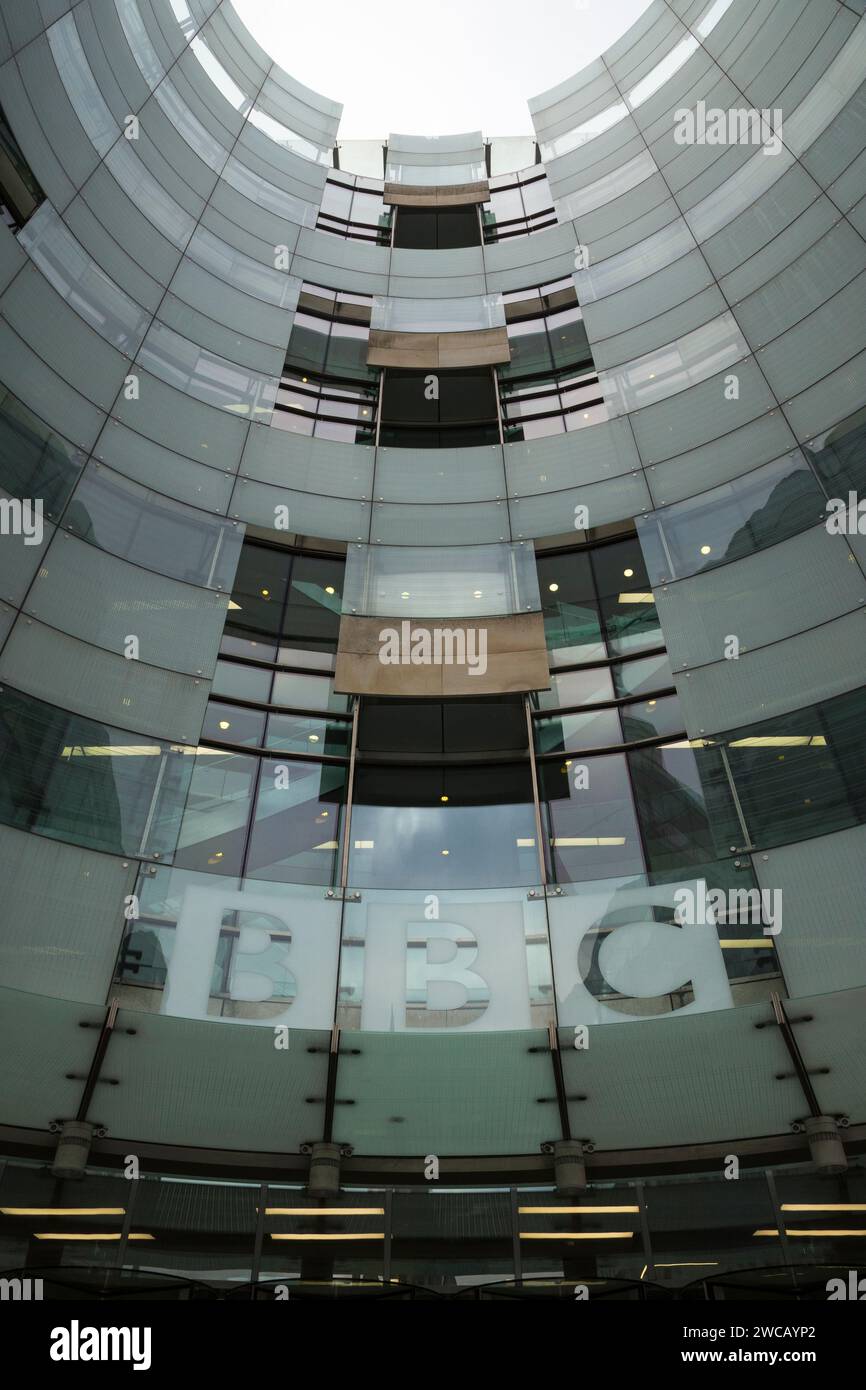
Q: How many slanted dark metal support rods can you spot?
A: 4